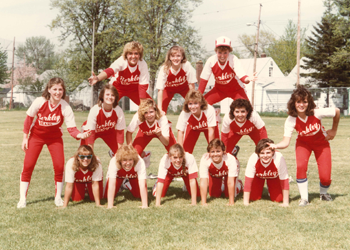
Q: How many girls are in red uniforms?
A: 14